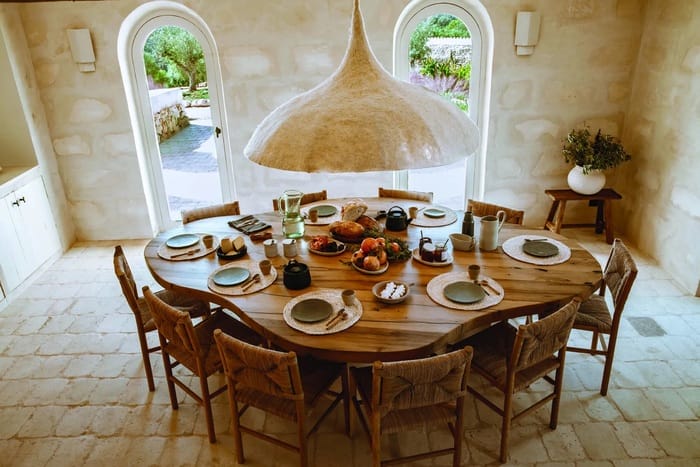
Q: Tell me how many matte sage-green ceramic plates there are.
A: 7